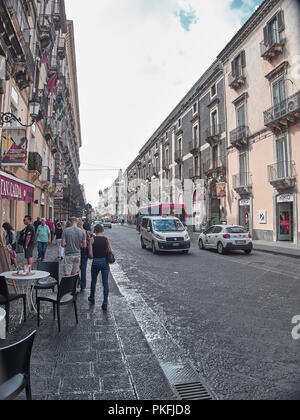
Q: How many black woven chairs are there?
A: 4